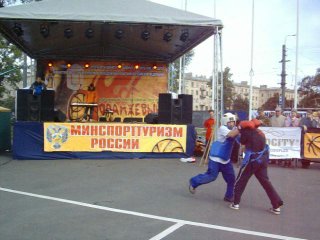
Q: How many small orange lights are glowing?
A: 6